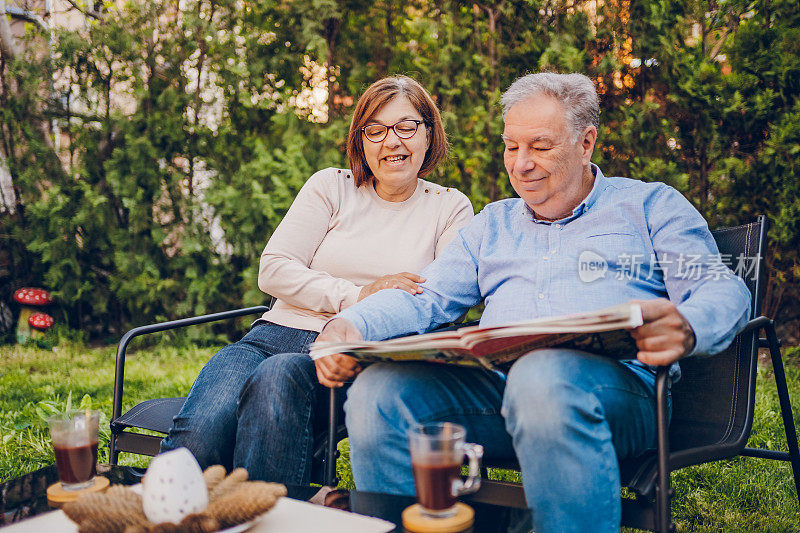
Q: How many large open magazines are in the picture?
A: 1